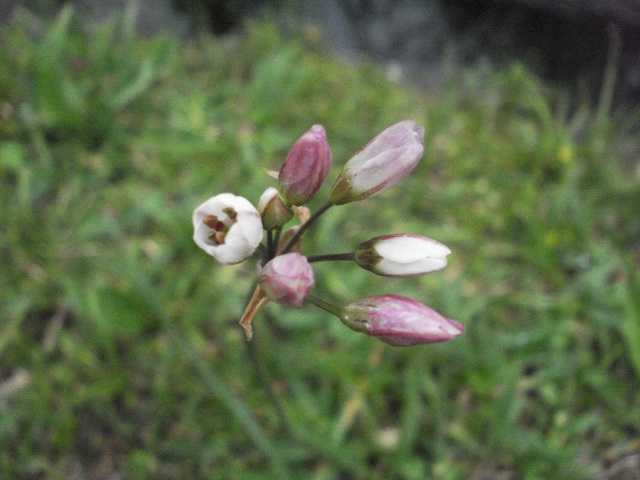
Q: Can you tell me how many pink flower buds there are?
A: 4